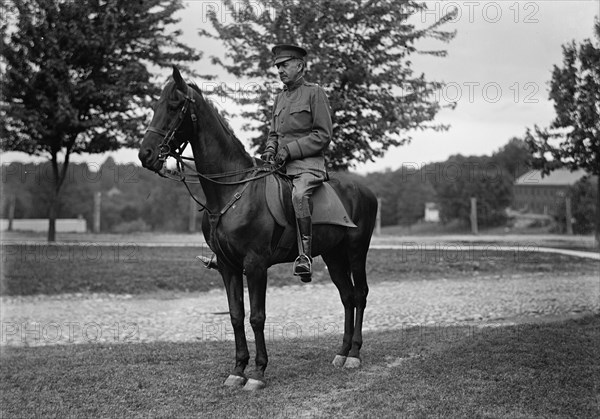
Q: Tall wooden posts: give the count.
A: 6